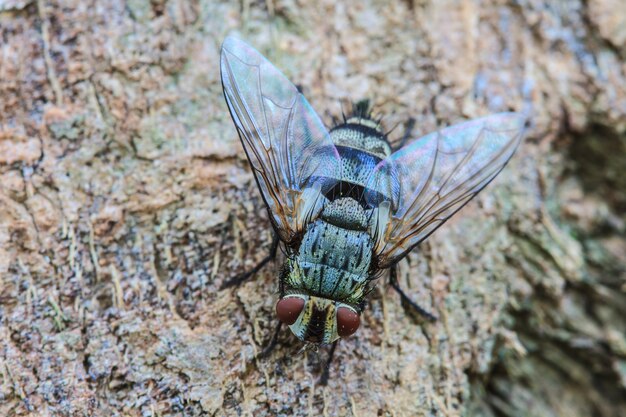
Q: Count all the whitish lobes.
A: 2